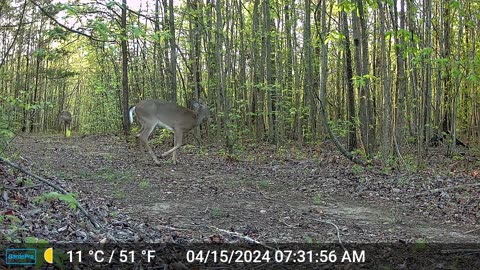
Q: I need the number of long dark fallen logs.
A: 1